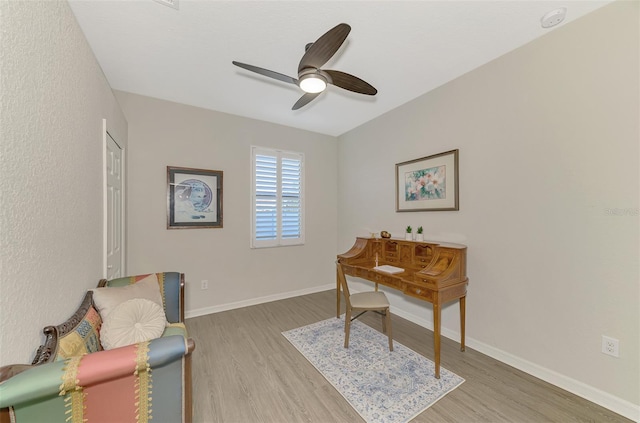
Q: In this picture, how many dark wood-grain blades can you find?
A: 4